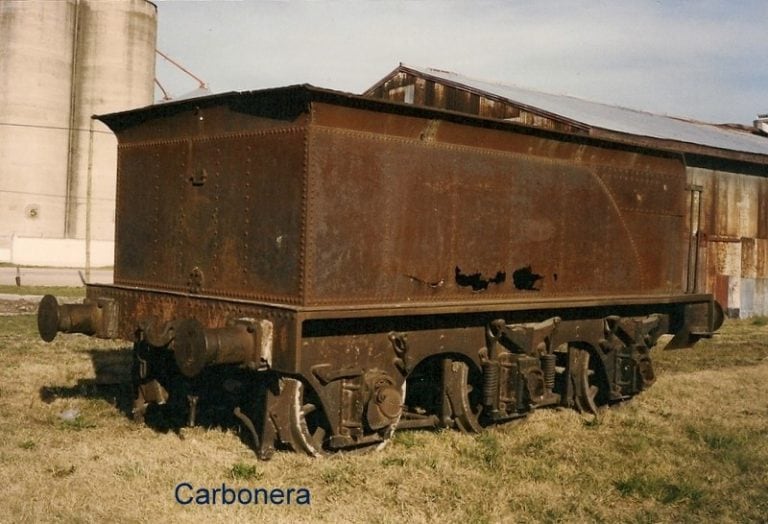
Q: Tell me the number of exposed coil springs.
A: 2